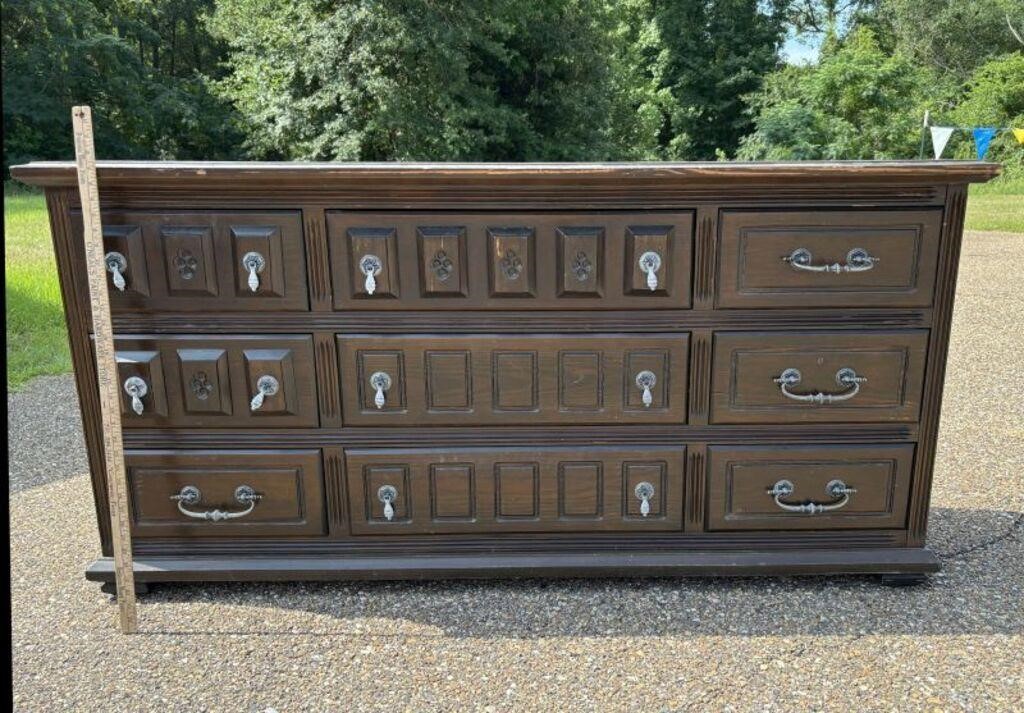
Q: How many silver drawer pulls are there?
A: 14